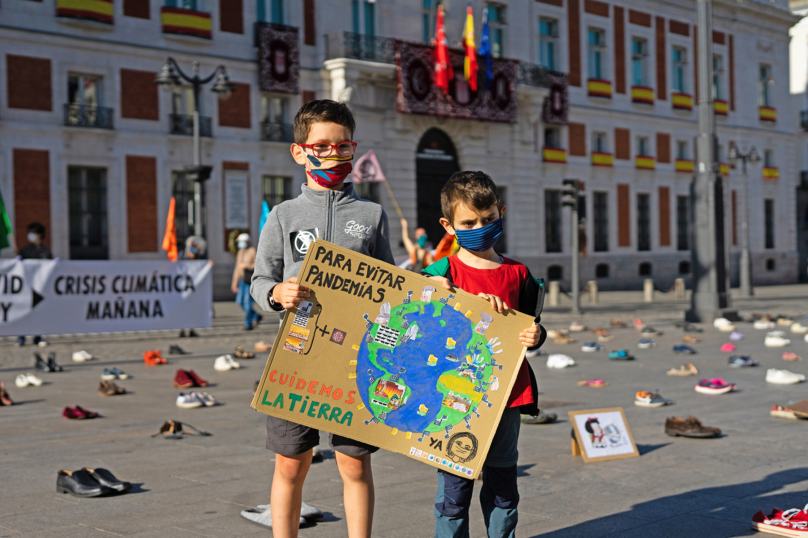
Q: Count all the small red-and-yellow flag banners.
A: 13